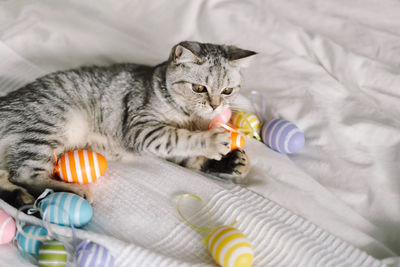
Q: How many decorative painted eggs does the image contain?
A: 11